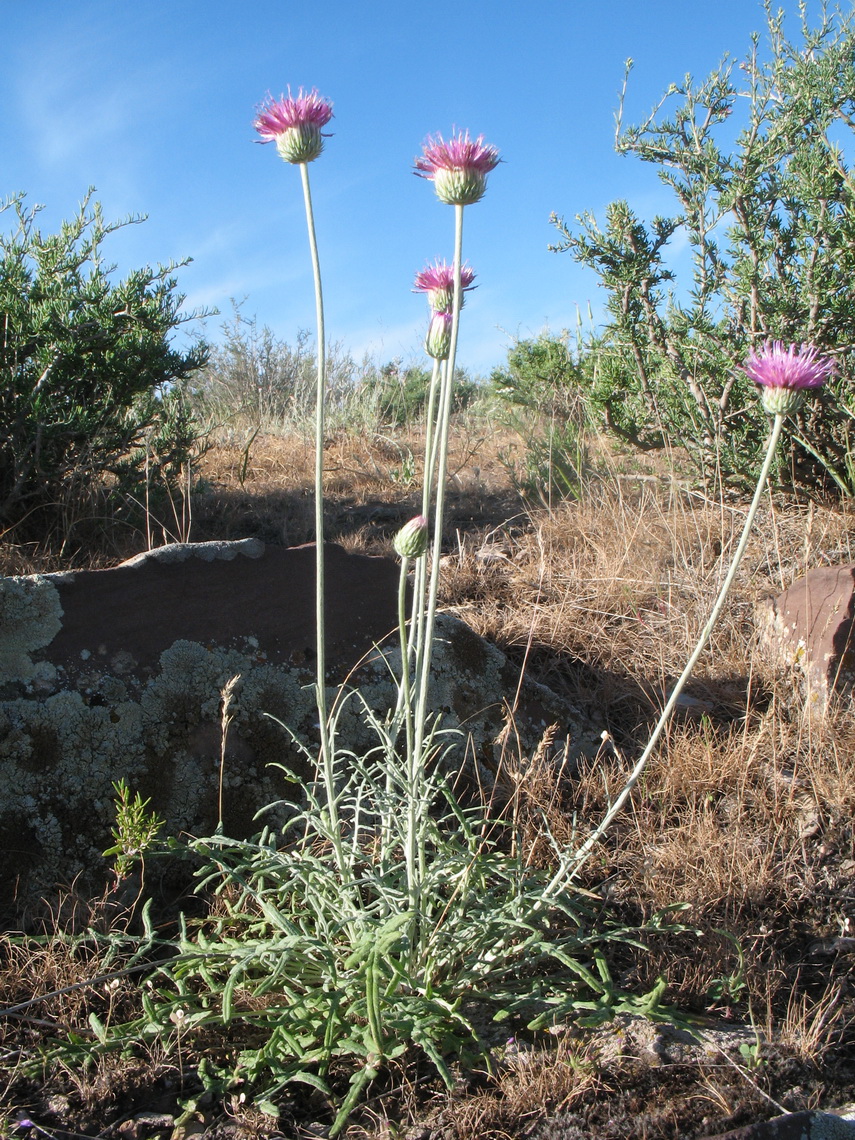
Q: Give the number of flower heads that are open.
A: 4